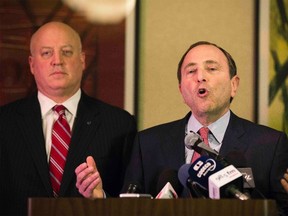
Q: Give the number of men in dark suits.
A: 2